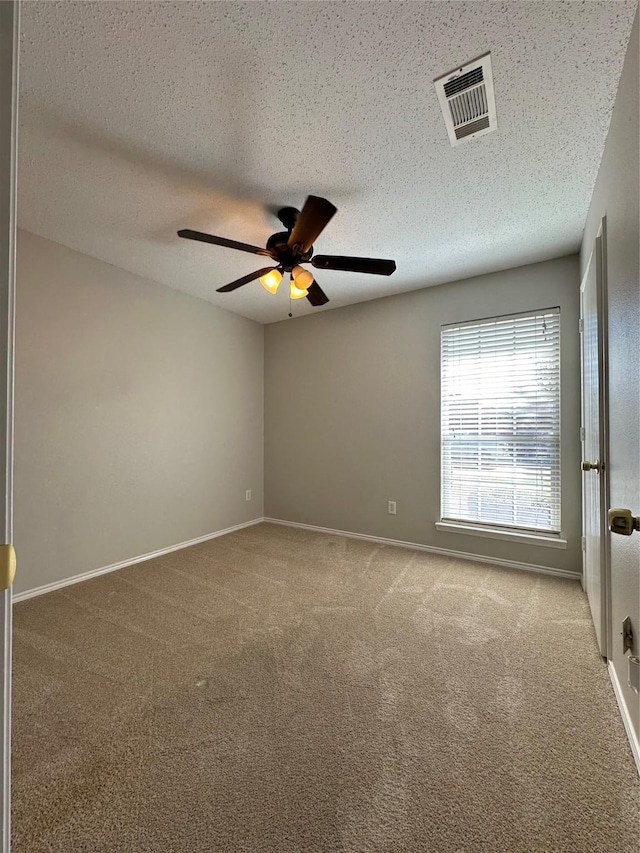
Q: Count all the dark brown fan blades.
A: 5